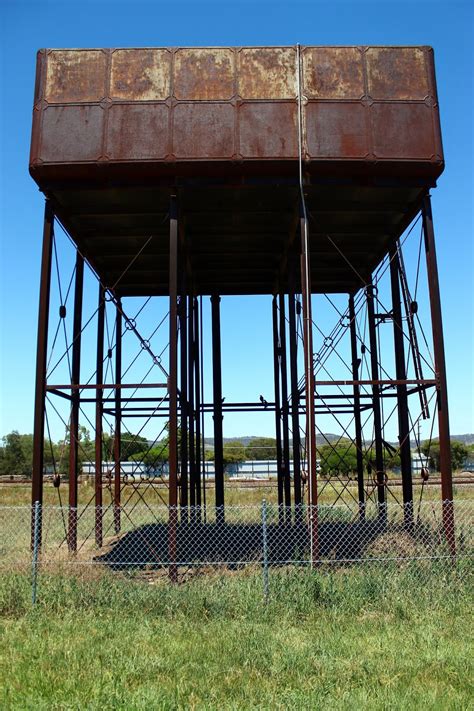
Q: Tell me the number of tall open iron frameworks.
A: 1